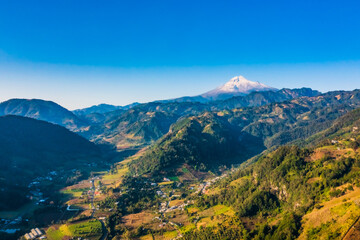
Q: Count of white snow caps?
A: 1